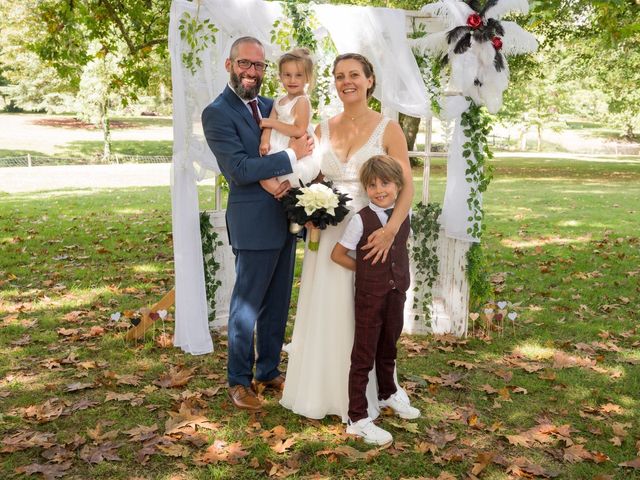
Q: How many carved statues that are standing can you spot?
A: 0